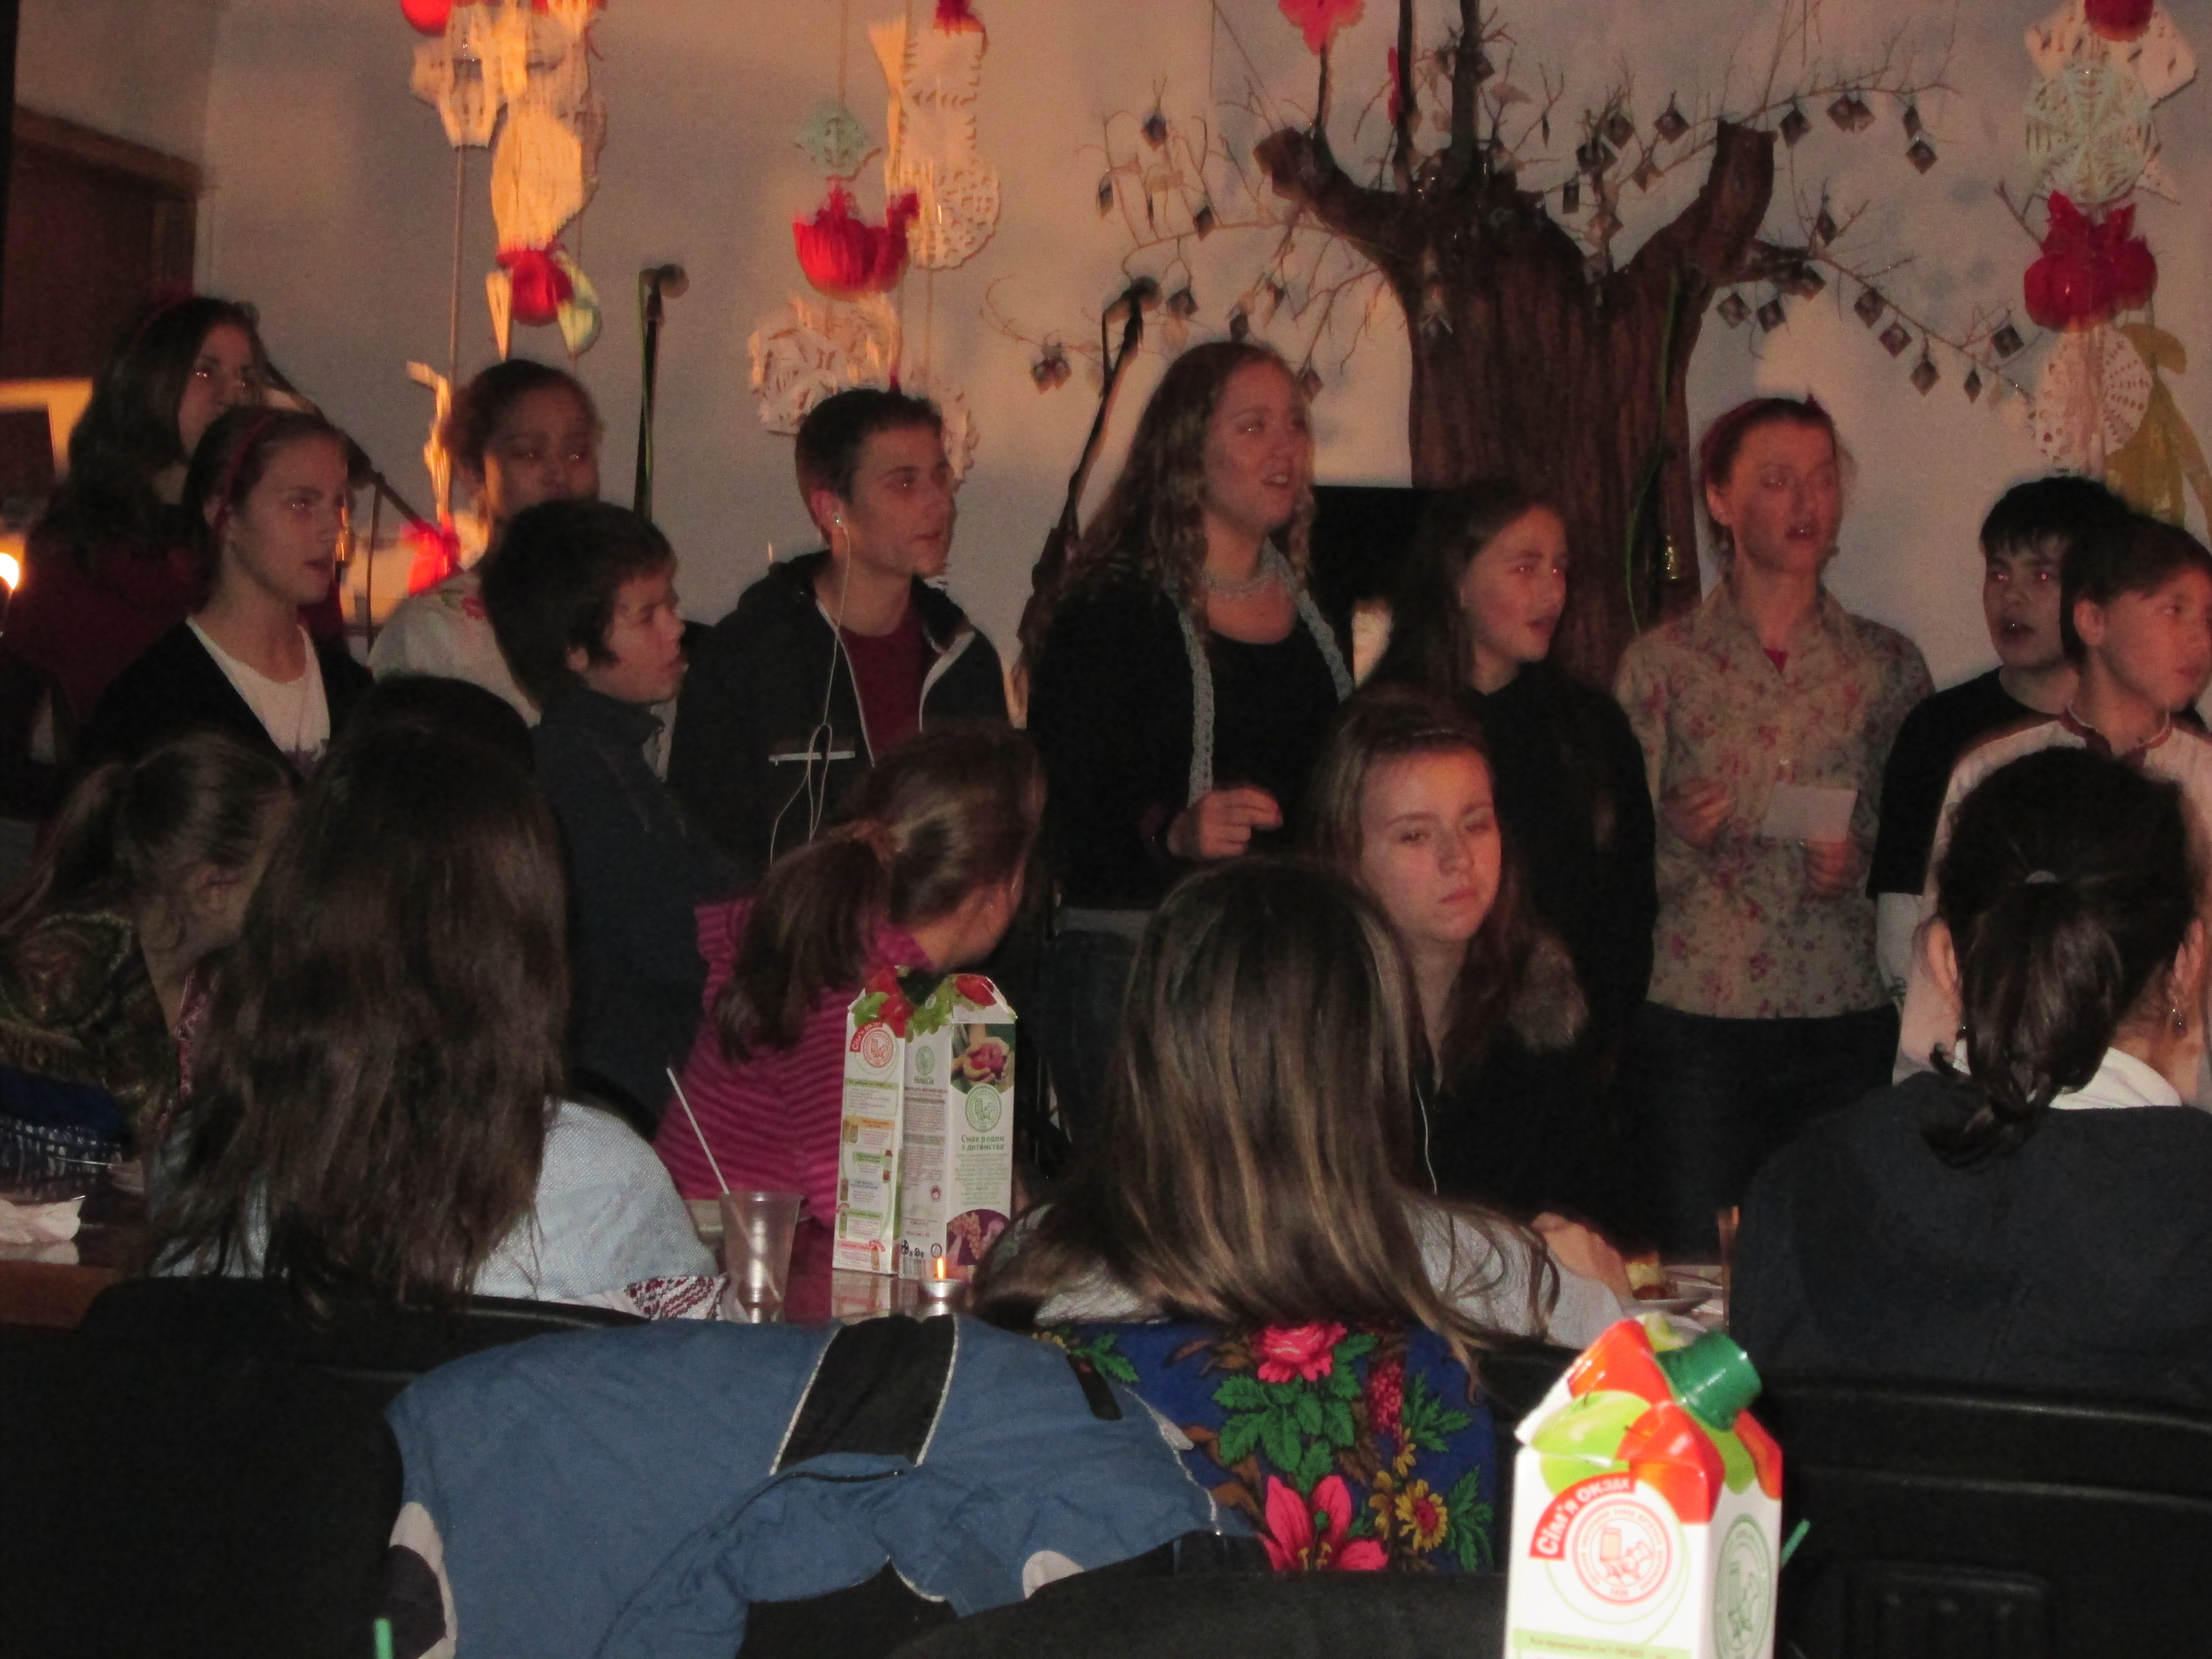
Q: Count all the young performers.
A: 10